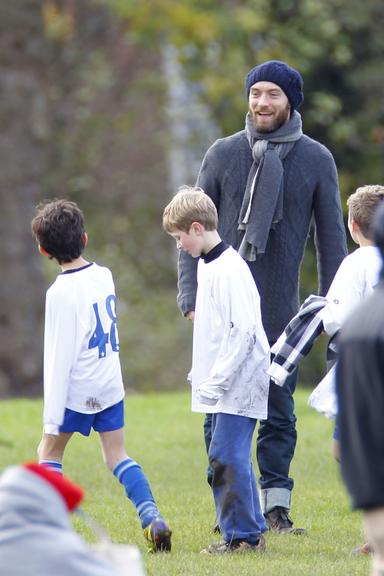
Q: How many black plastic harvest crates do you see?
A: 0